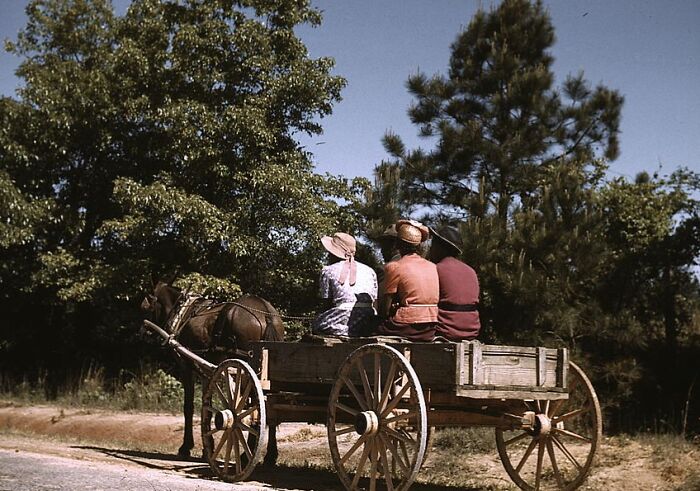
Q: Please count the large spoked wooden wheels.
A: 3